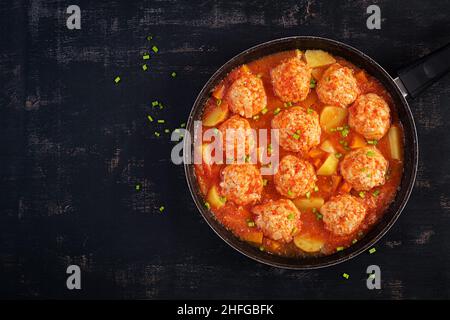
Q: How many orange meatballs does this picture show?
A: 11